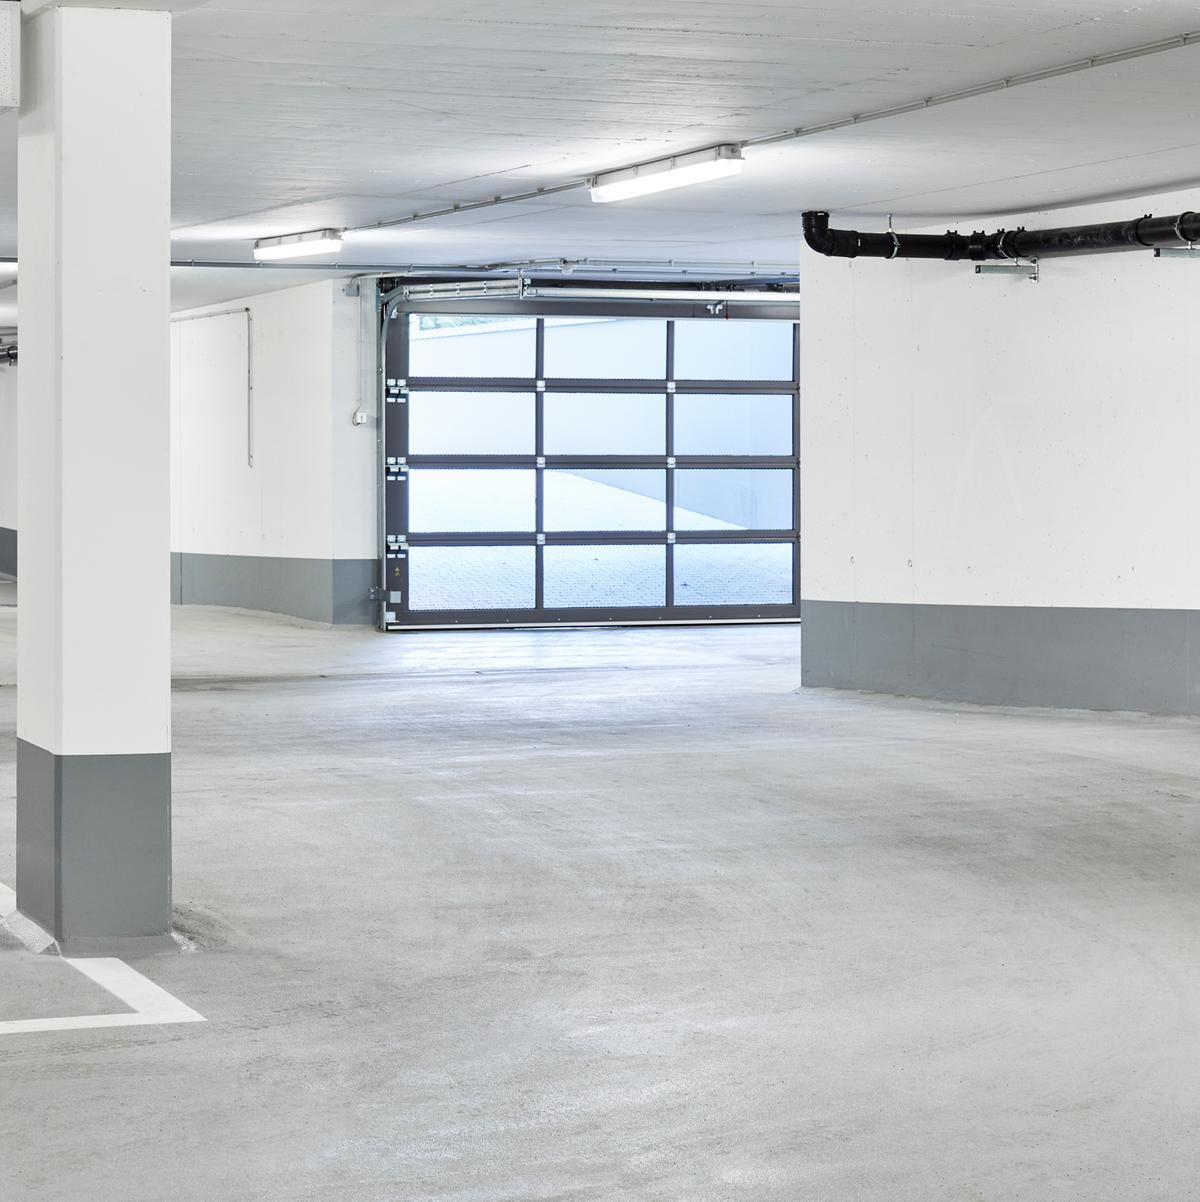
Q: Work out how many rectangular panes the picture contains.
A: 12